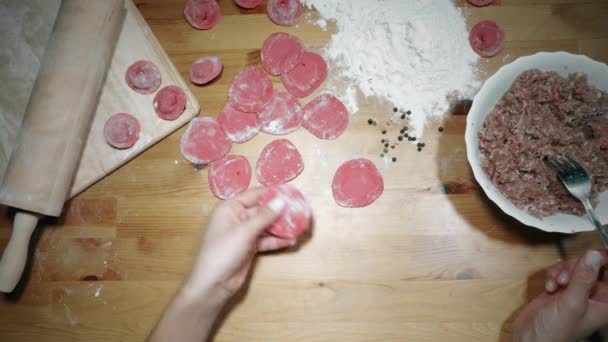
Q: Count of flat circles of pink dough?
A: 11